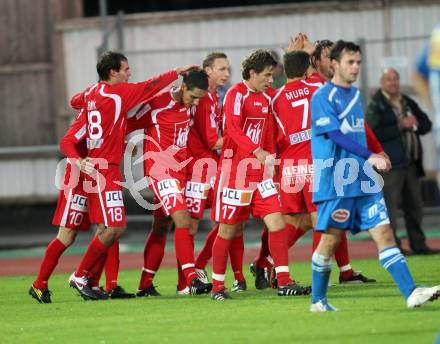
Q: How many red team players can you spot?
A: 7